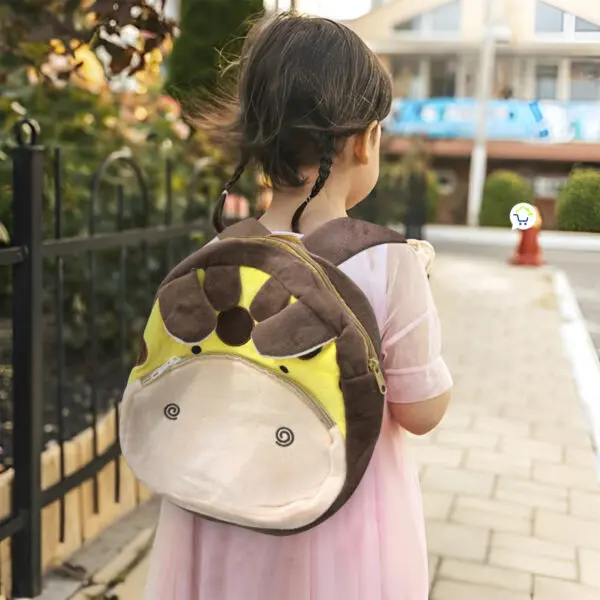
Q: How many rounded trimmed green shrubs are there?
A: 2